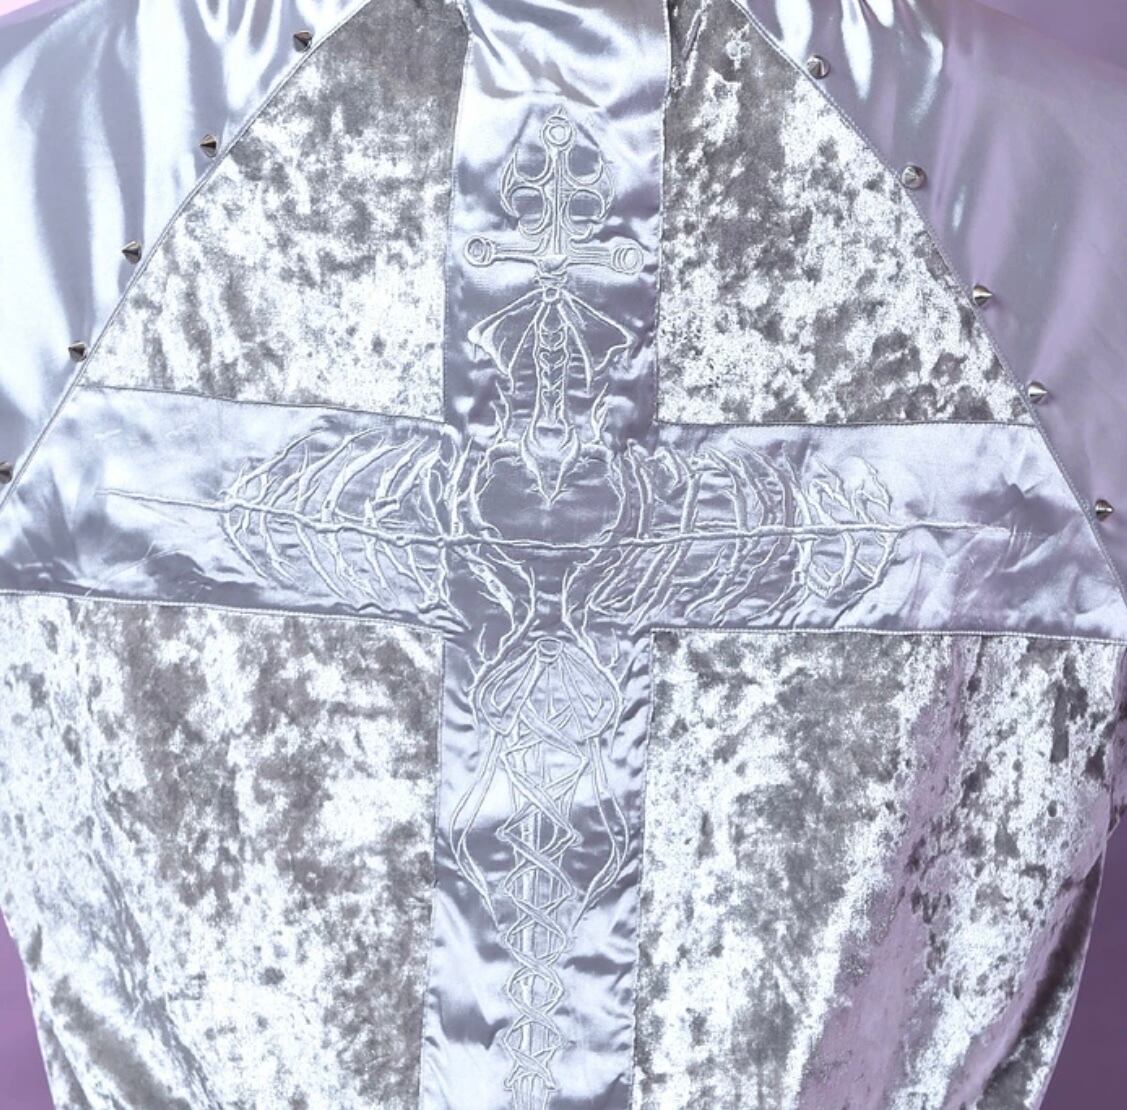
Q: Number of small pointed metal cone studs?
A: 10